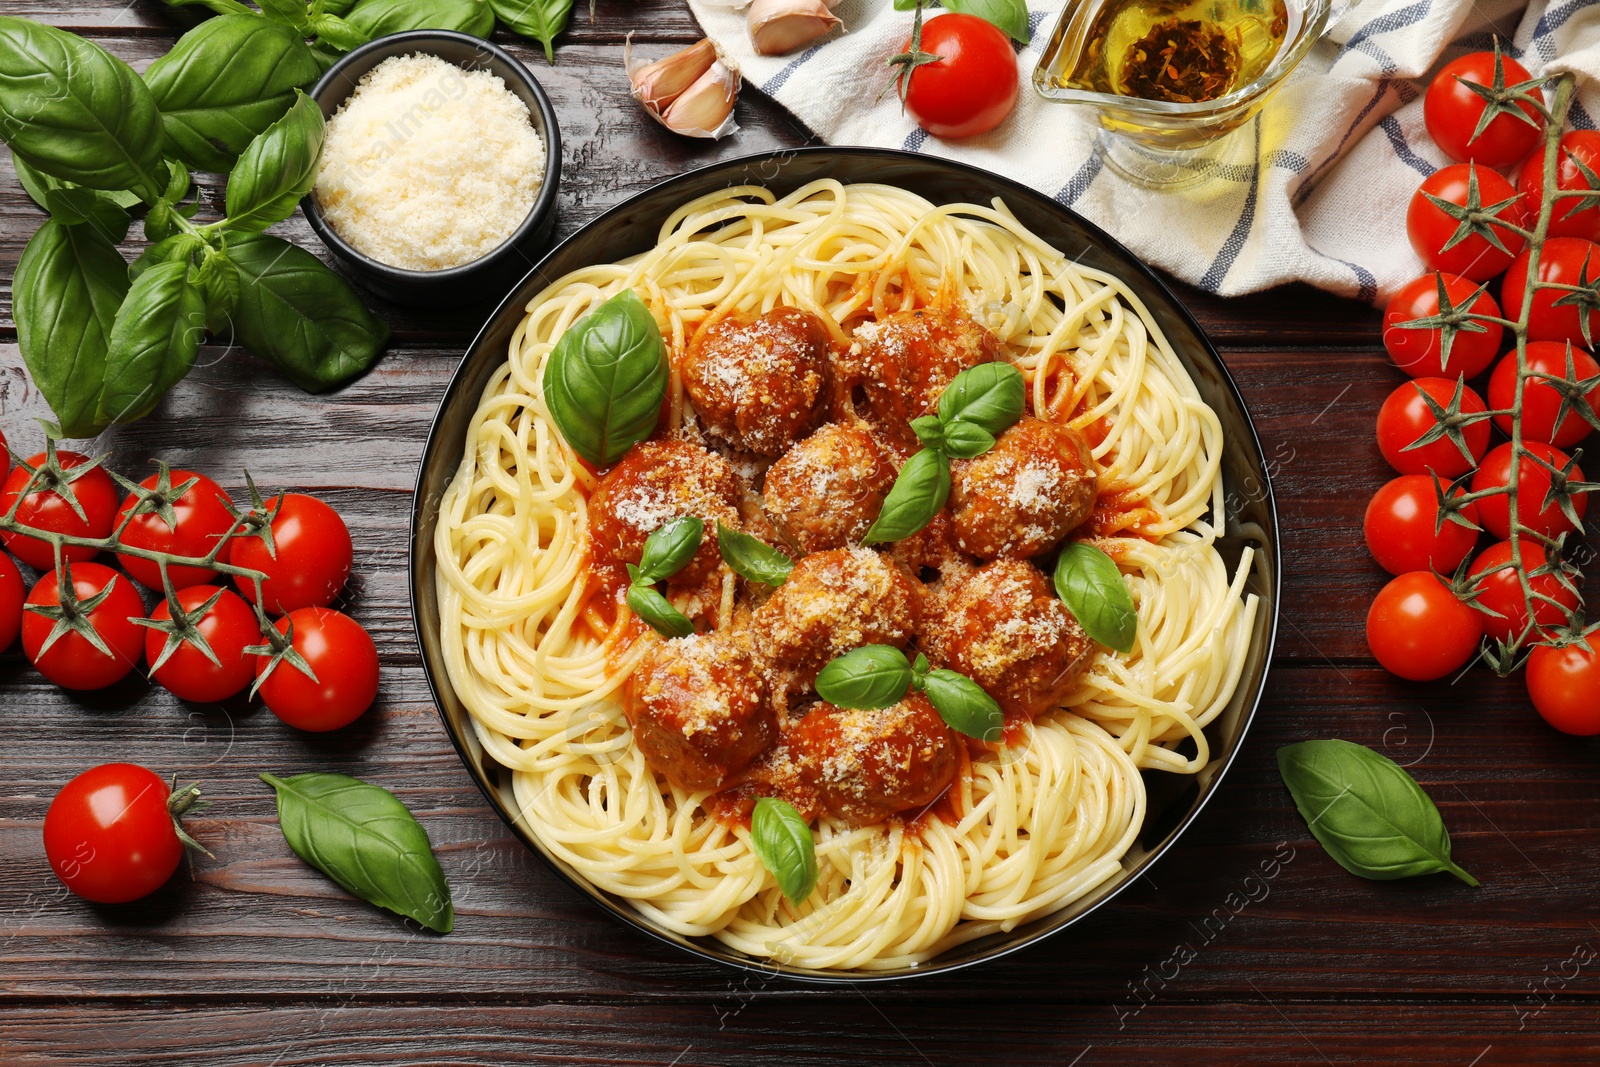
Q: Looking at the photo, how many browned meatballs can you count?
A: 9